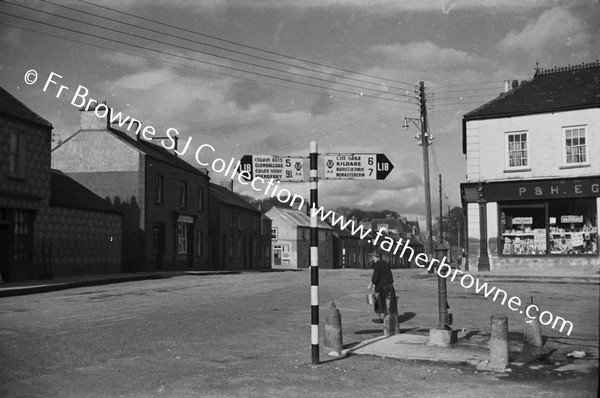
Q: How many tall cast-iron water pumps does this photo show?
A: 1